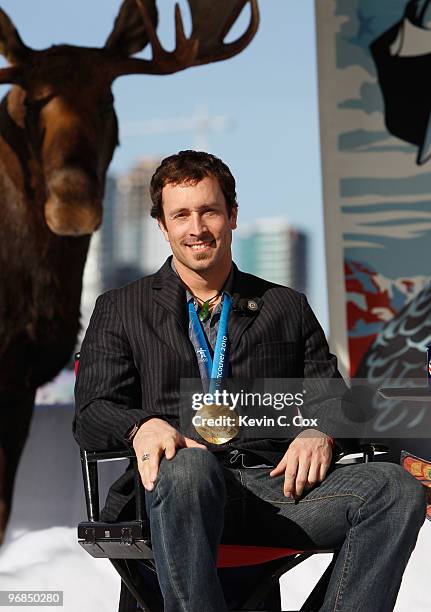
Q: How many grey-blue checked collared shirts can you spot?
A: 1